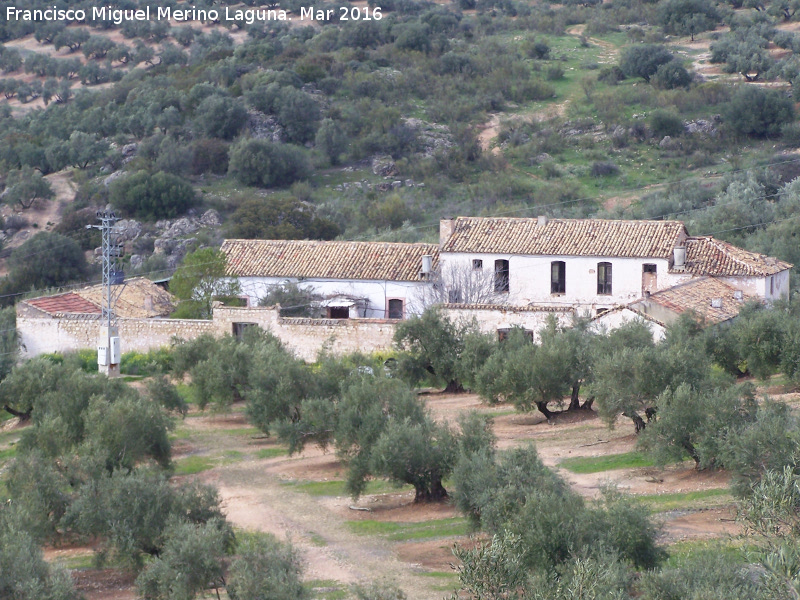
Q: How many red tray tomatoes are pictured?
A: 0